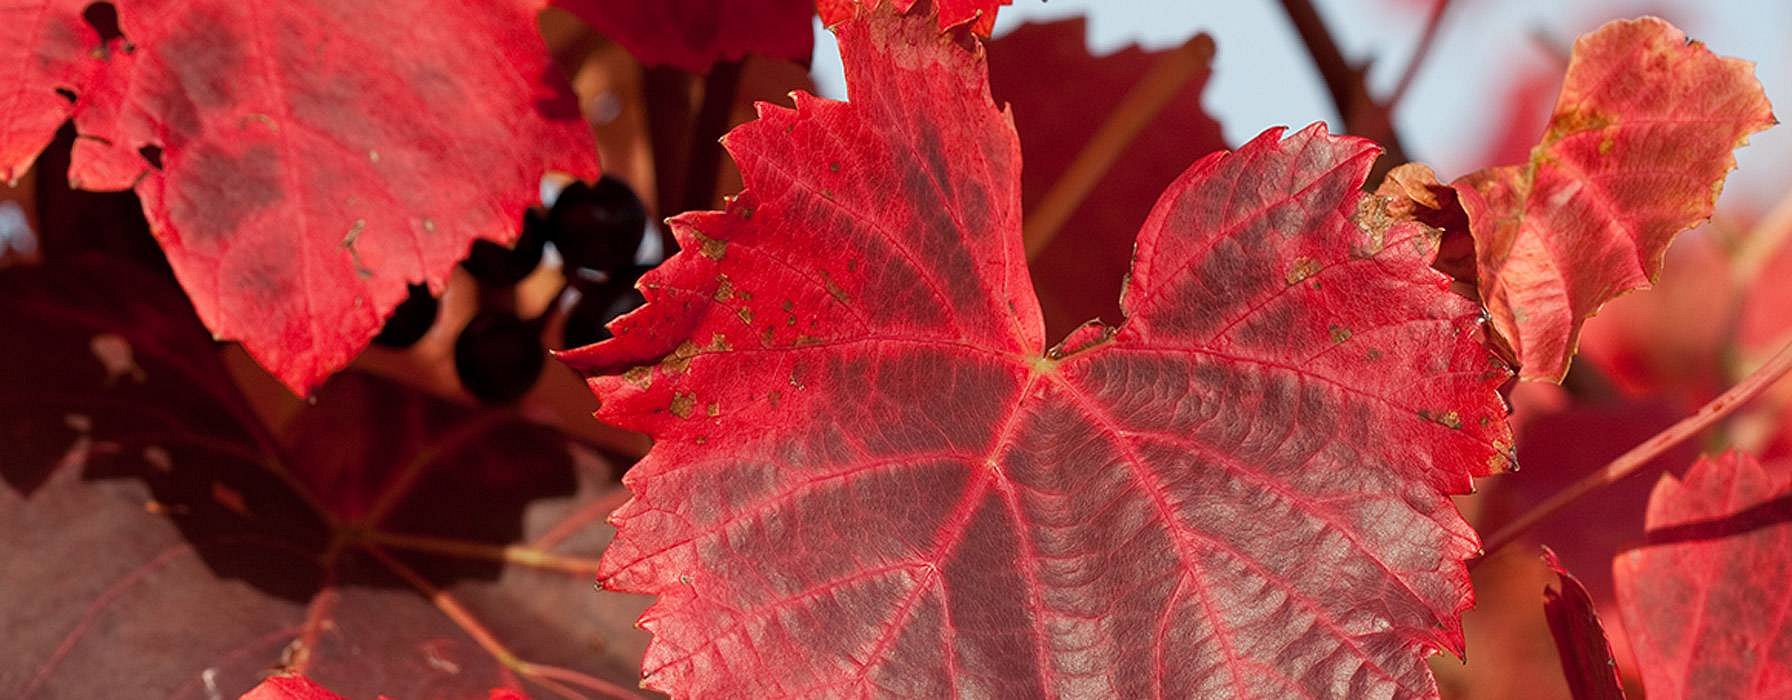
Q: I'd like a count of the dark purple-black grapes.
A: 5